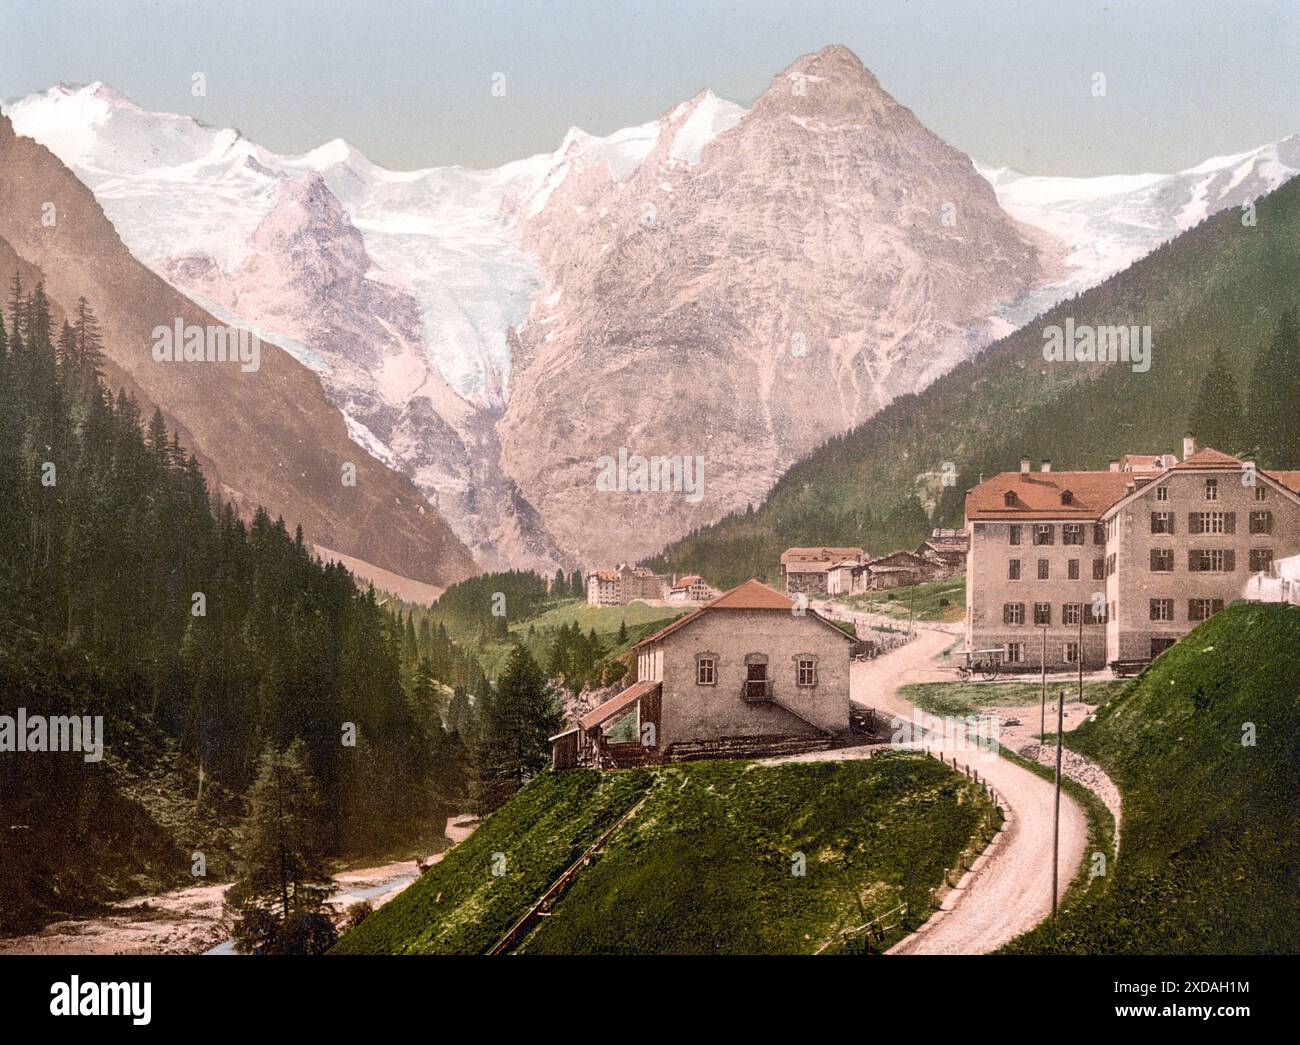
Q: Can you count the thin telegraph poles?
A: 3